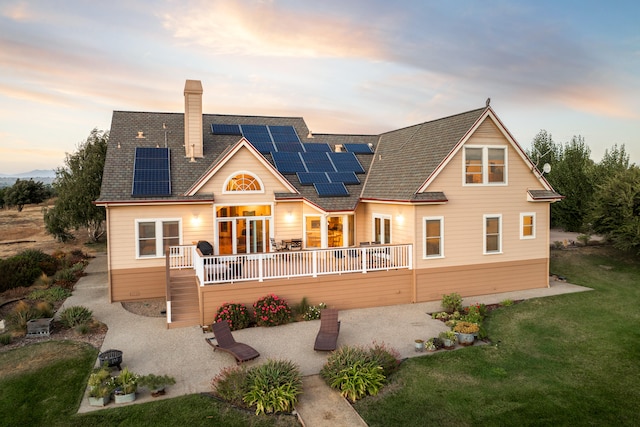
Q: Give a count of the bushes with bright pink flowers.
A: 2